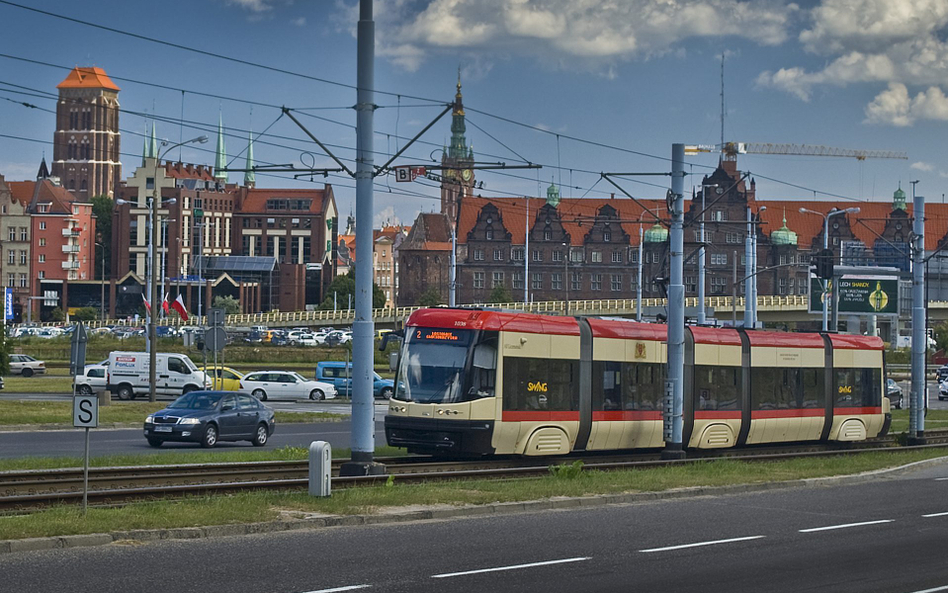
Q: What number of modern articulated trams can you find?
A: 1